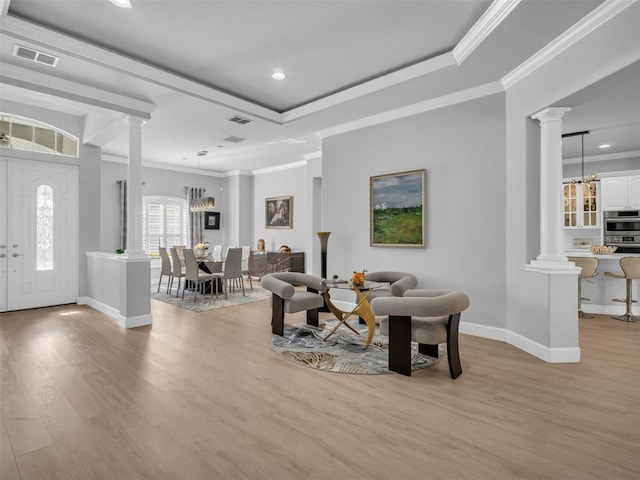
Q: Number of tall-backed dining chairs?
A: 8